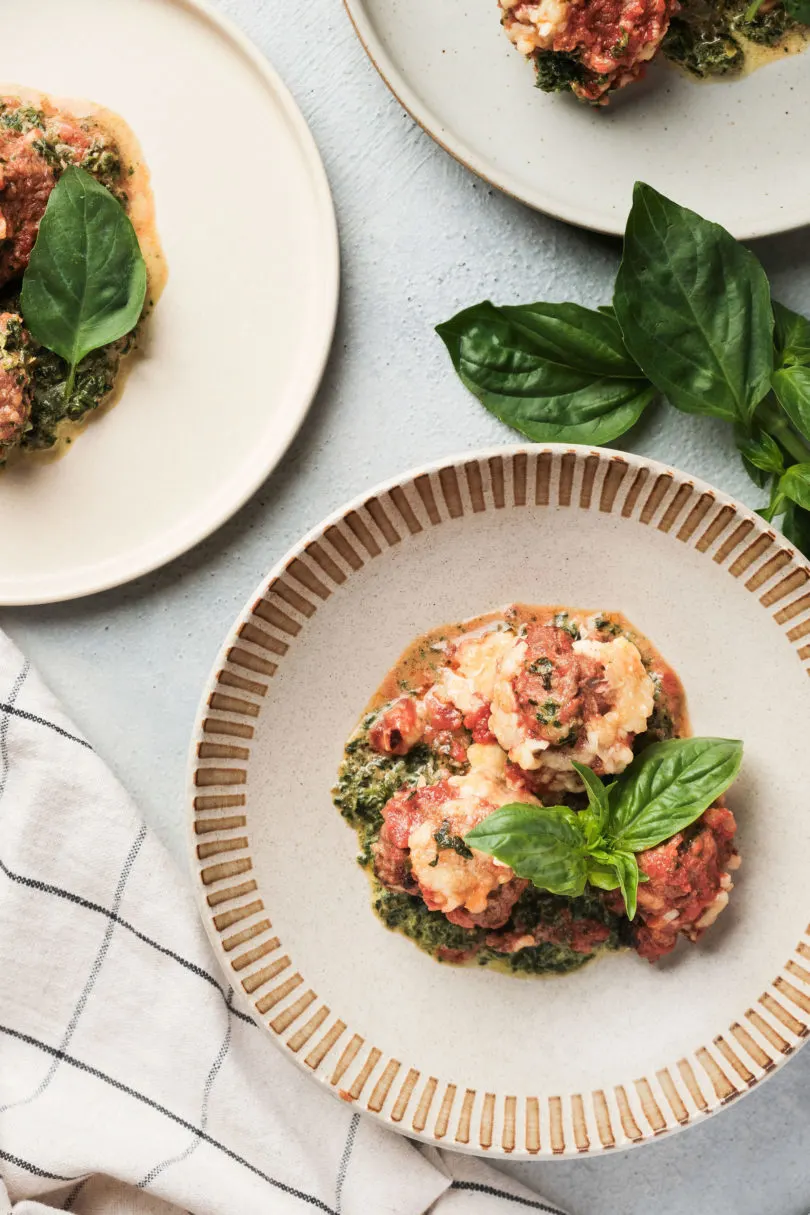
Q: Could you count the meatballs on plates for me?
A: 6